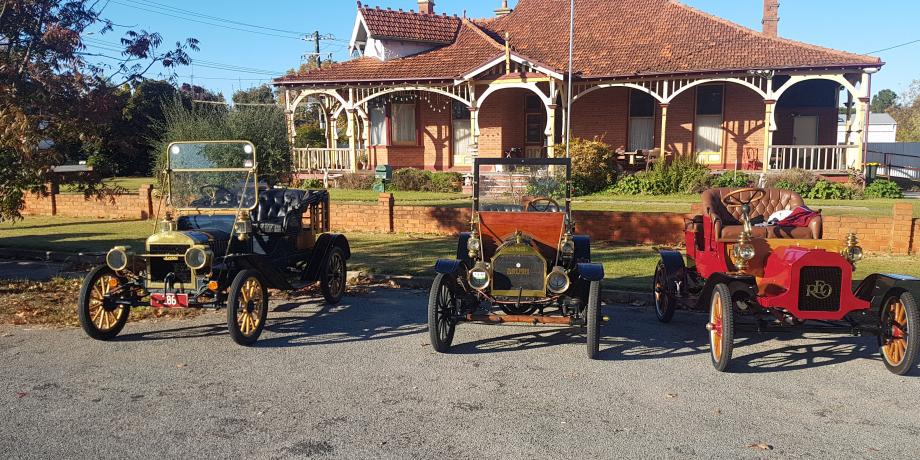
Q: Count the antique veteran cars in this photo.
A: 3